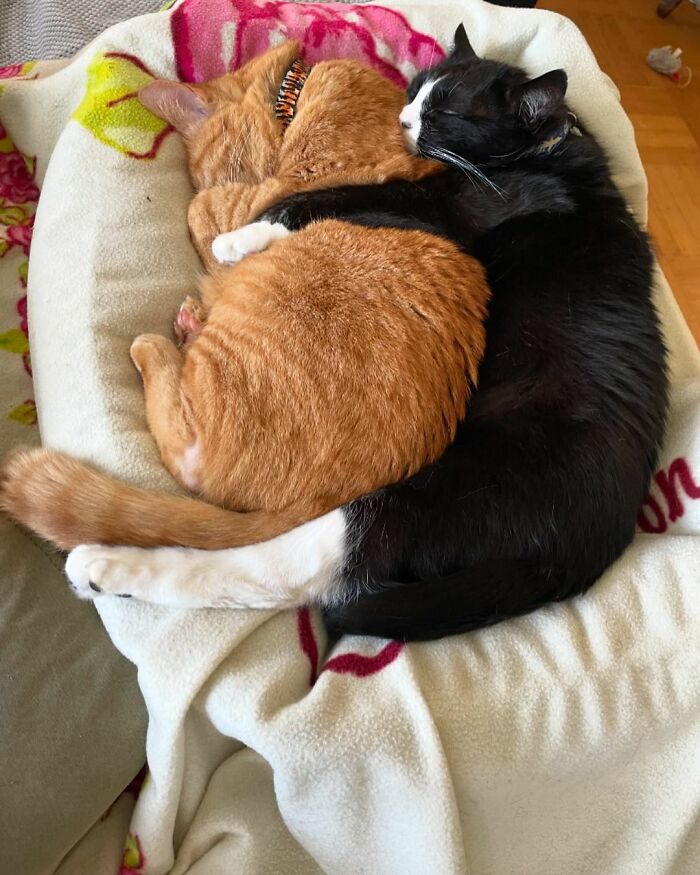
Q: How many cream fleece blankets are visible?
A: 1